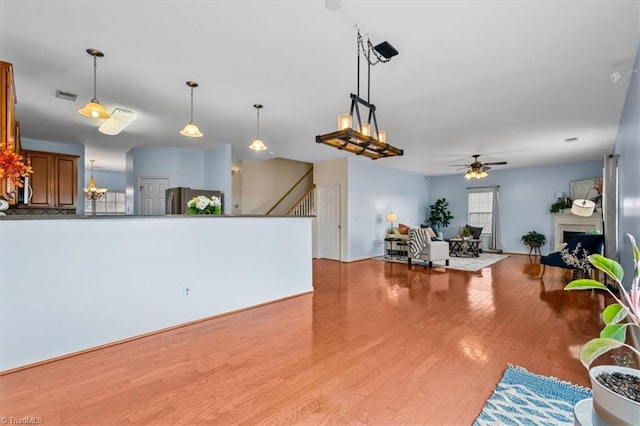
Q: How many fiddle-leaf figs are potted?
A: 1